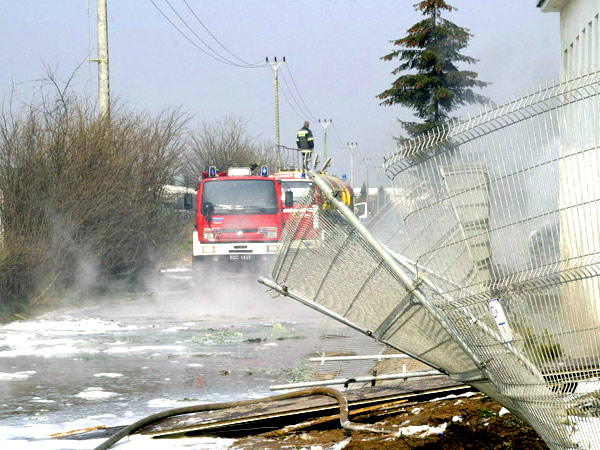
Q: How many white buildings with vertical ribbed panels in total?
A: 1